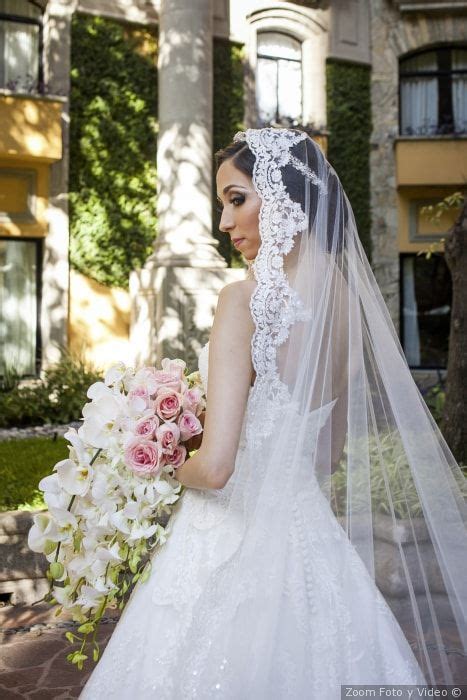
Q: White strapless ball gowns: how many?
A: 1